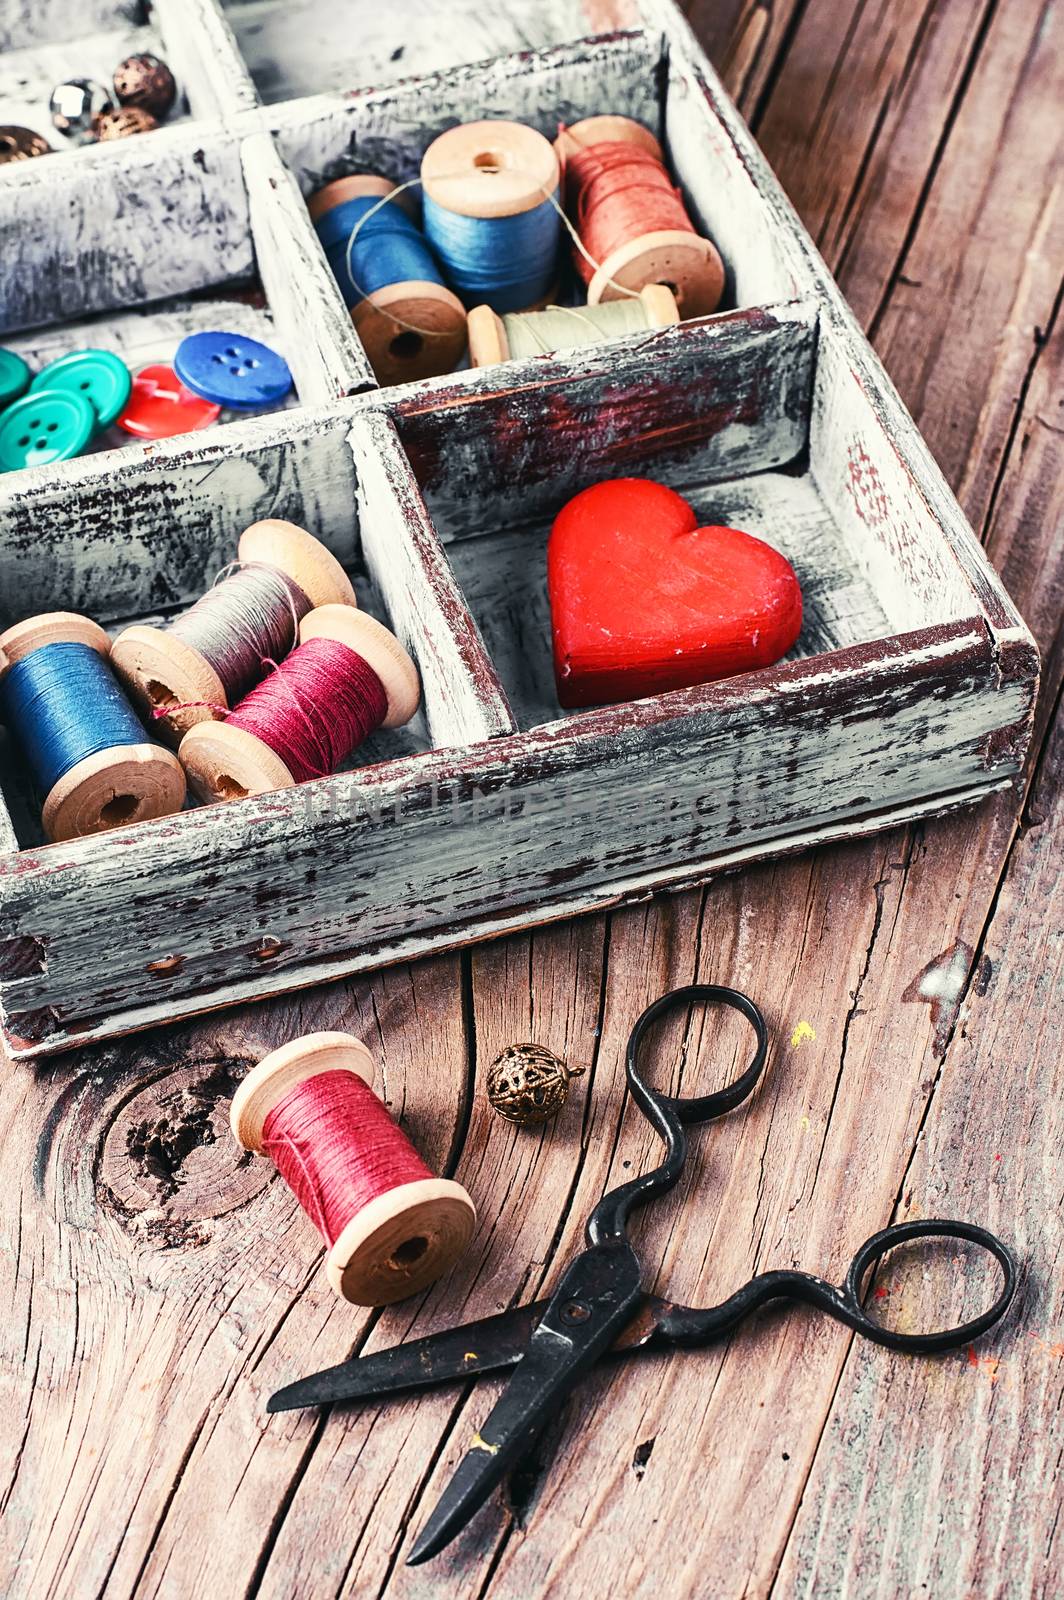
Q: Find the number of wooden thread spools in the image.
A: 8